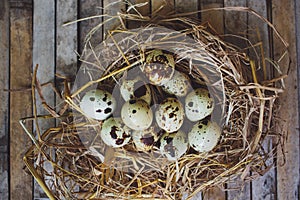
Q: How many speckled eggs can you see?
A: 11